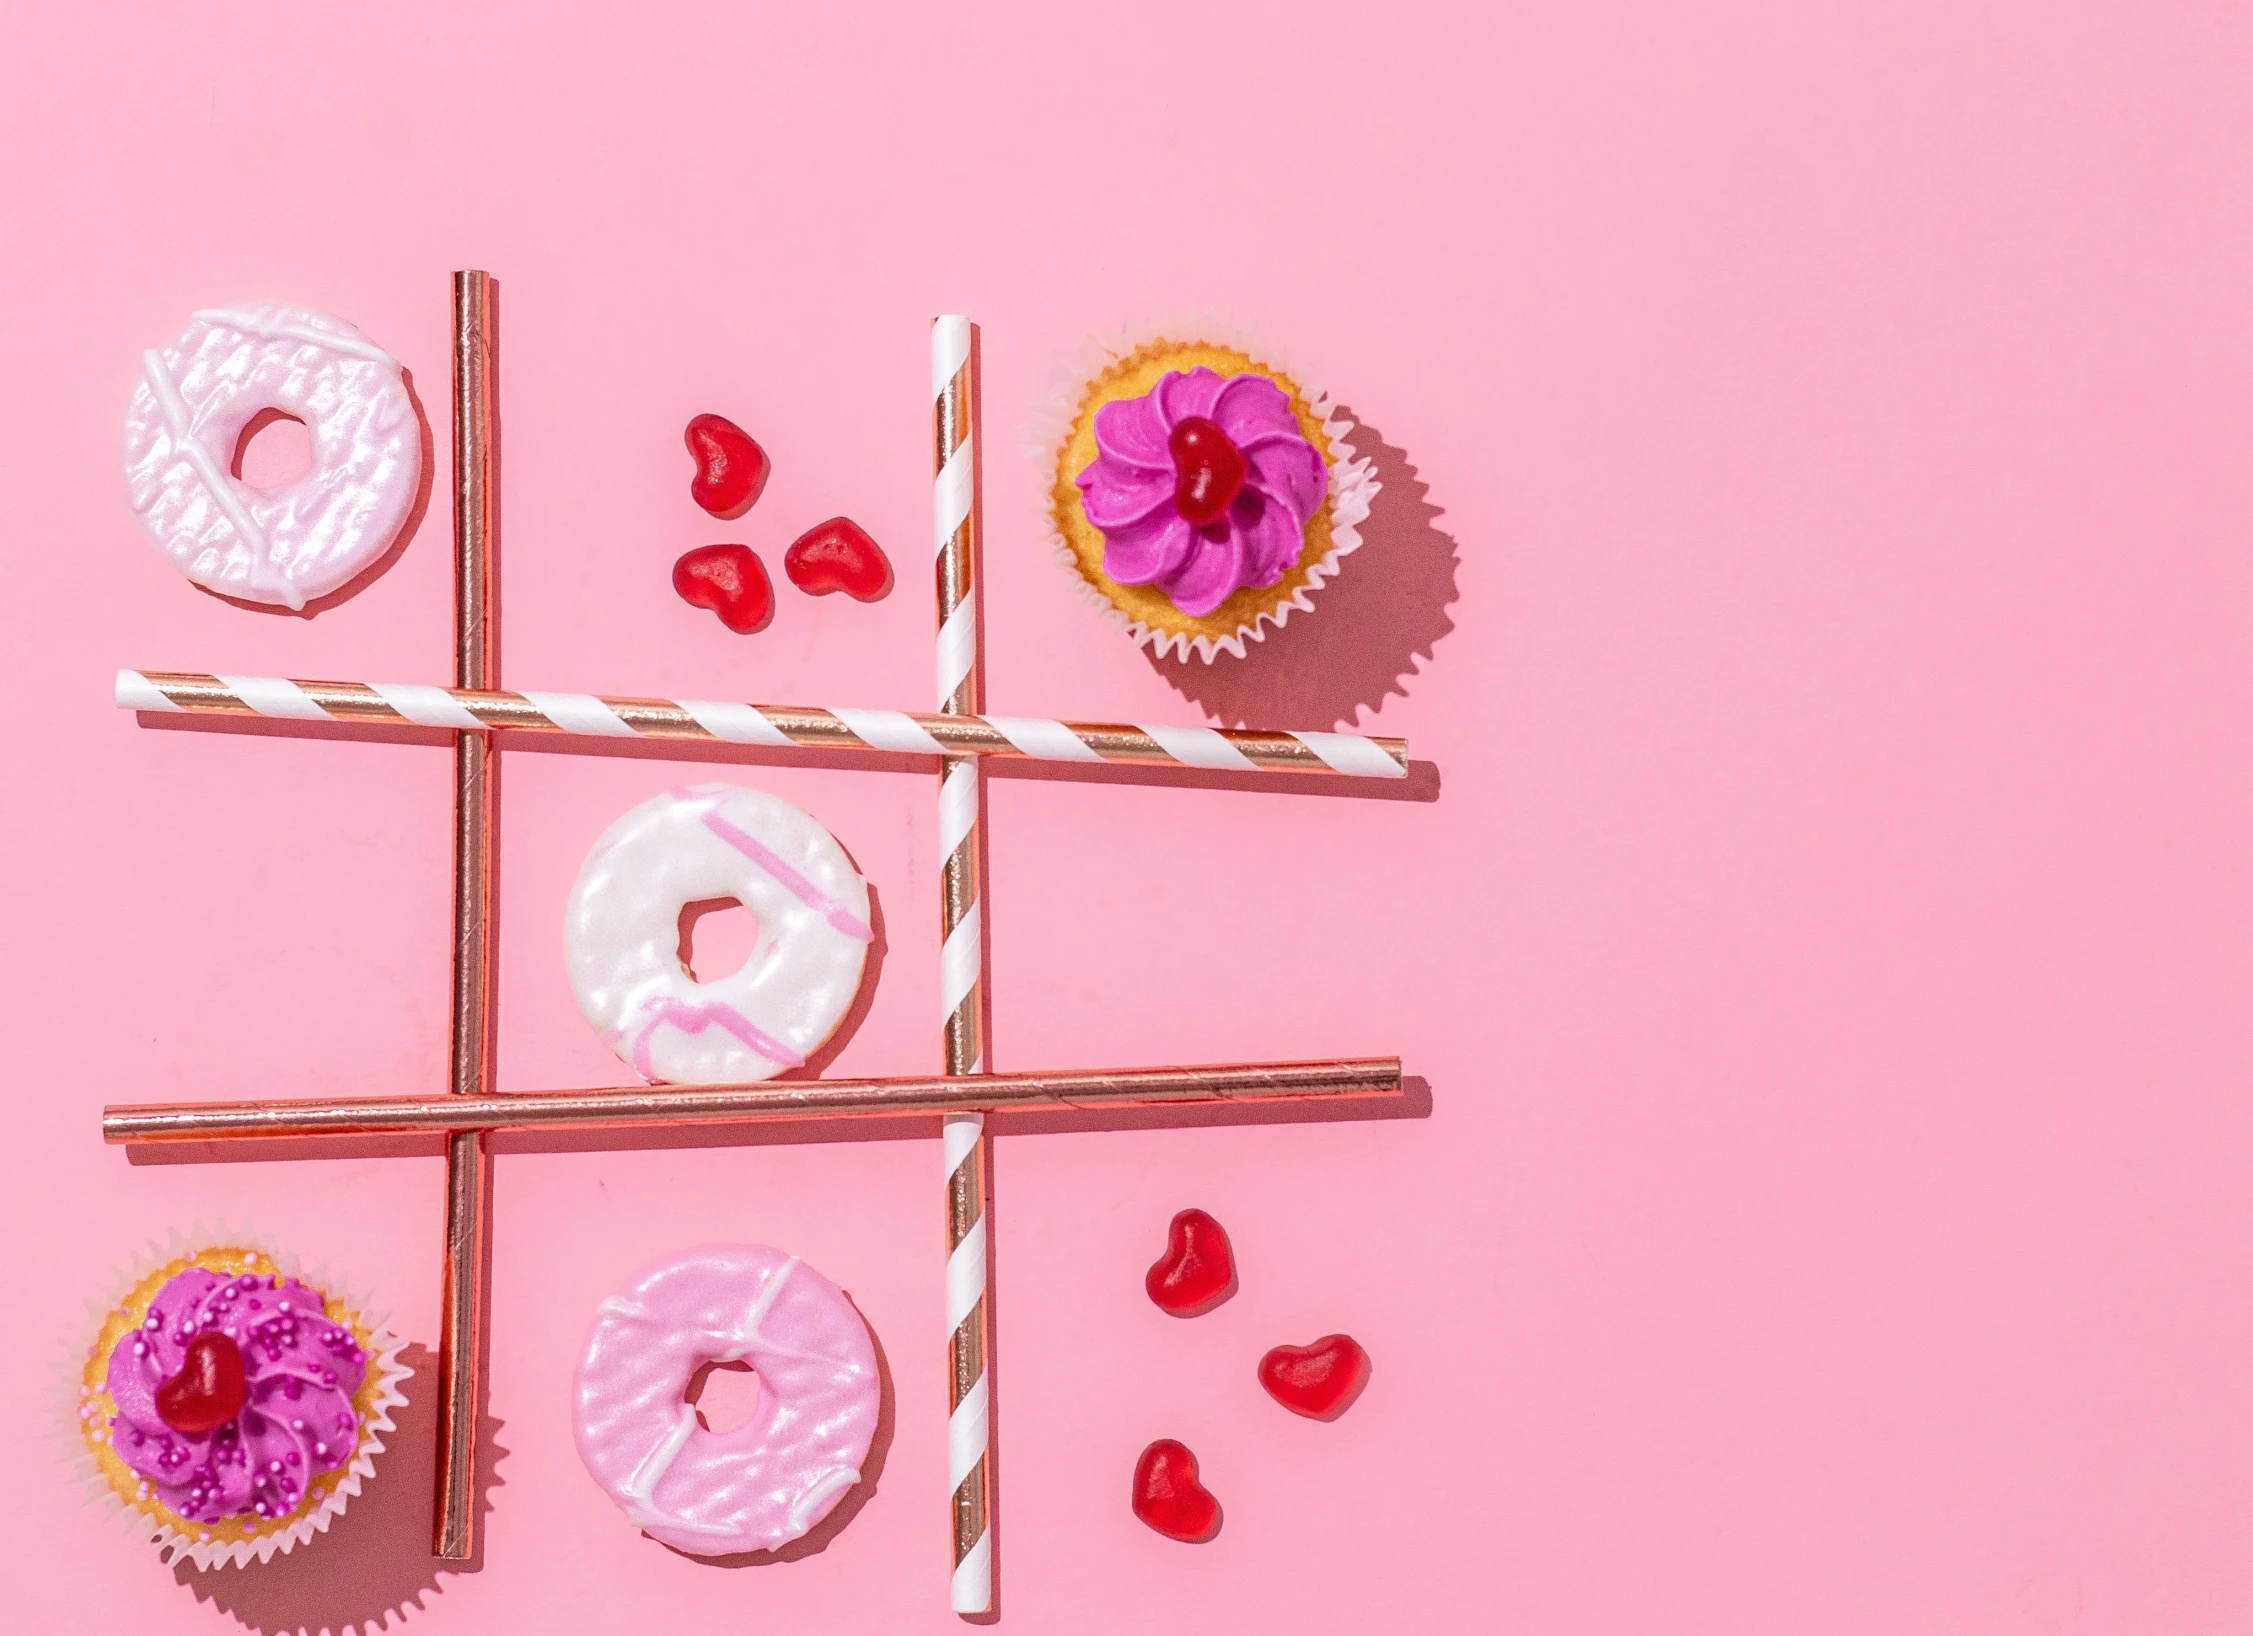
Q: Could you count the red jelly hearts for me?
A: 8